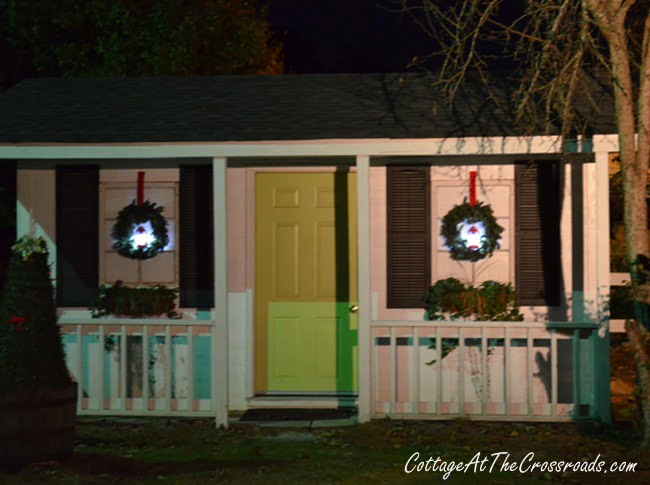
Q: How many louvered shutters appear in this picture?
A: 4